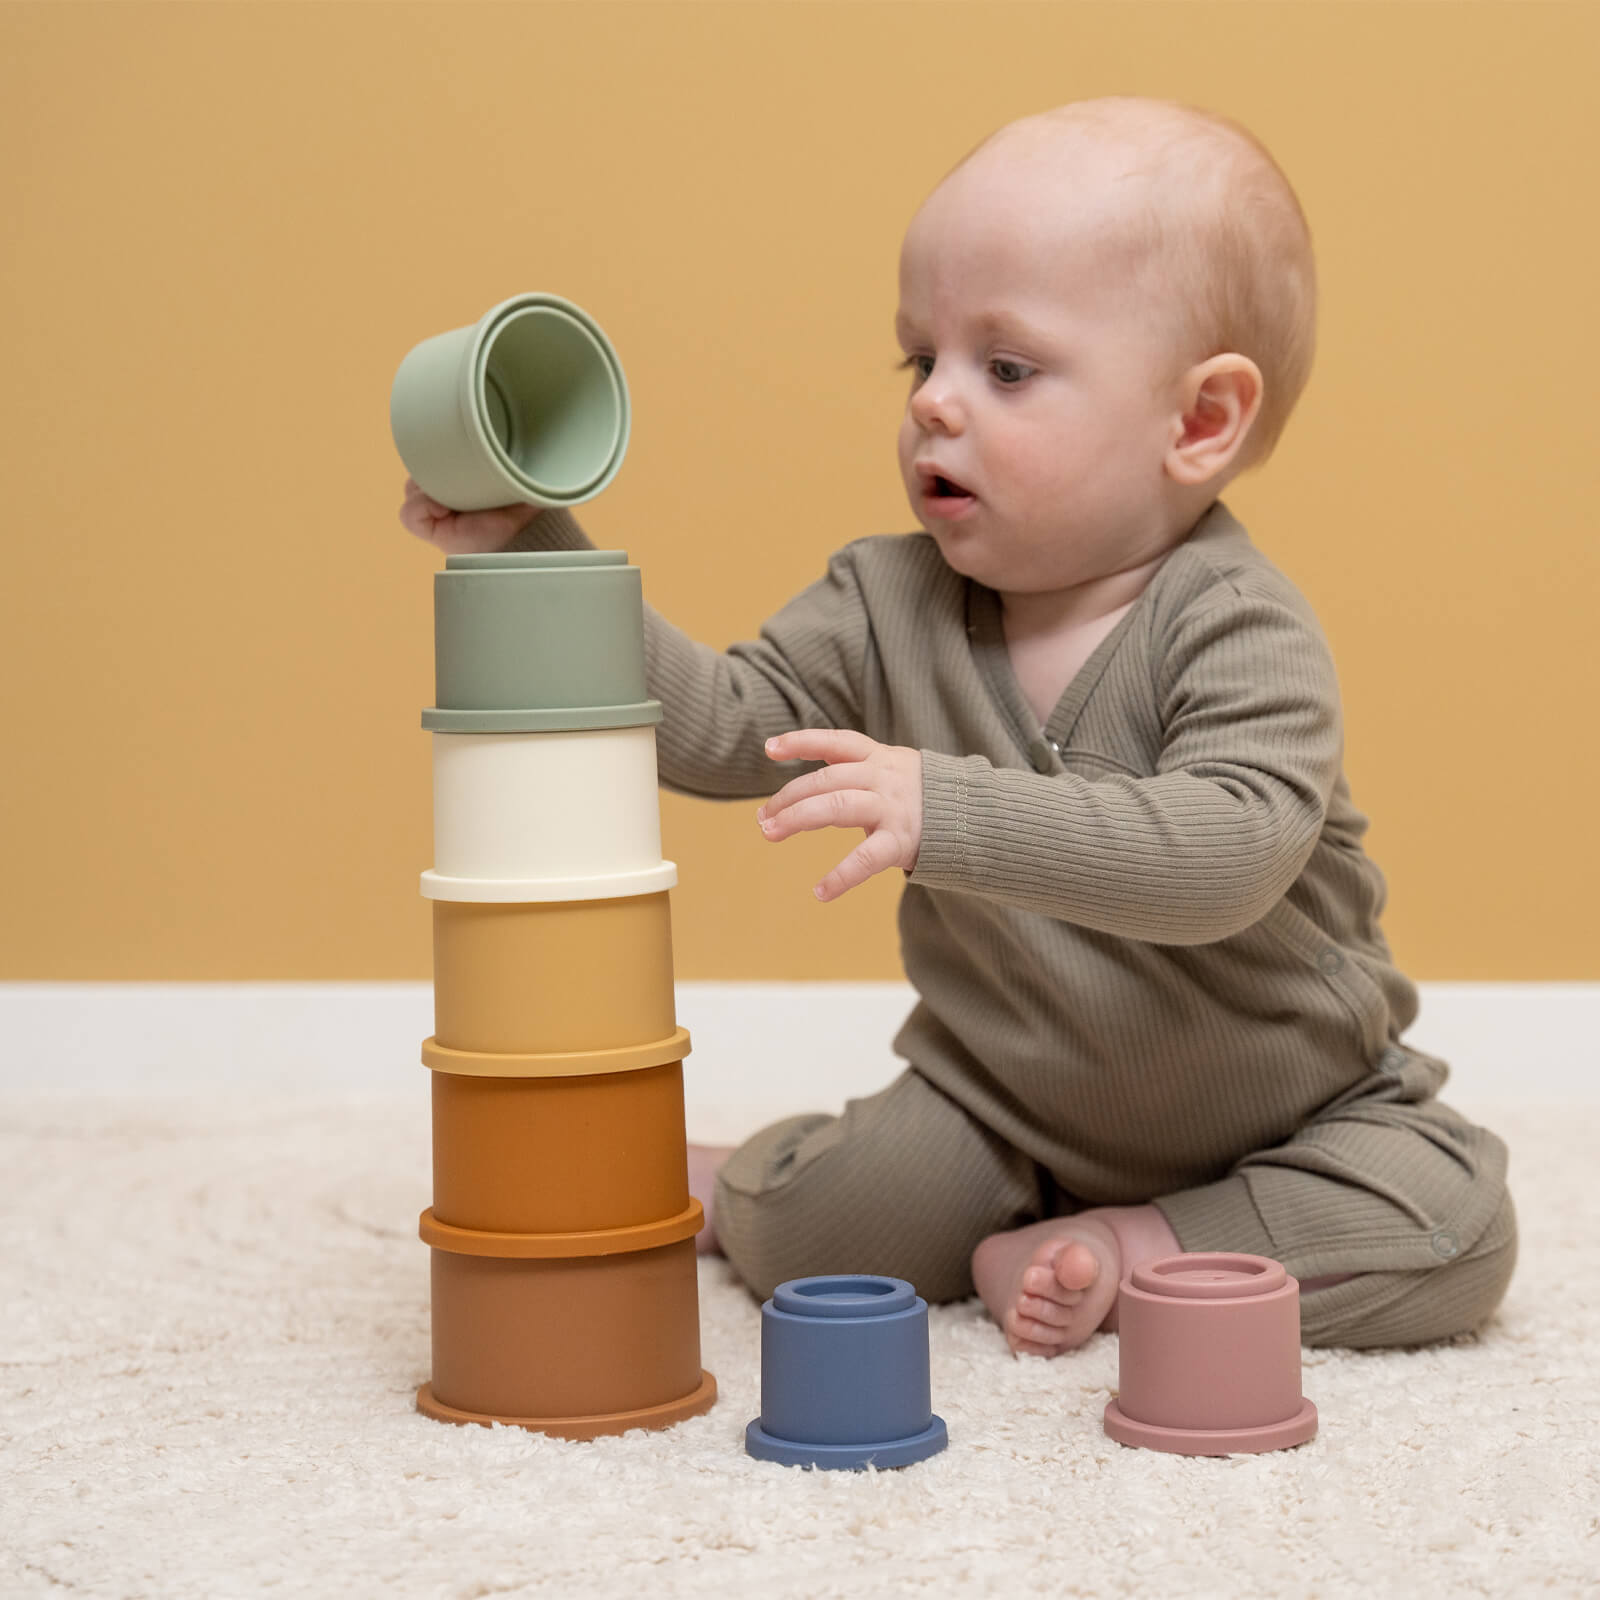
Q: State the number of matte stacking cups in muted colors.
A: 8